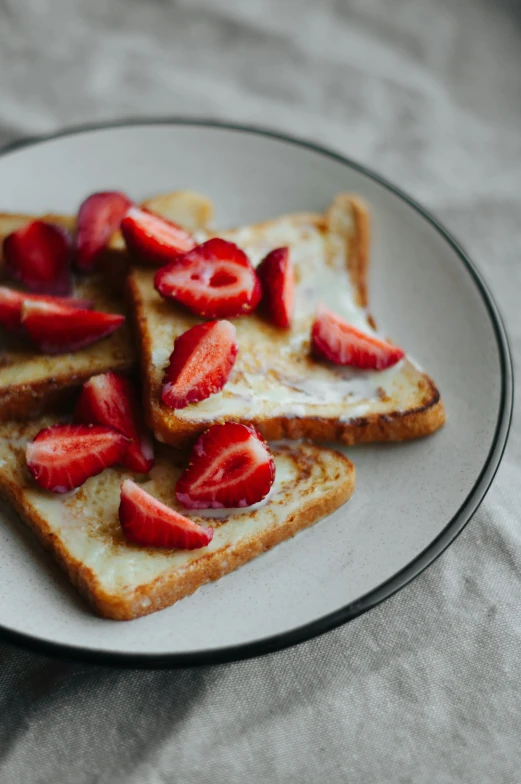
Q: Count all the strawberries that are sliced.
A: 13